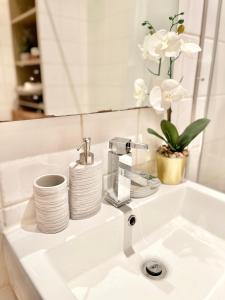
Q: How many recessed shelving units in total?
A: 1